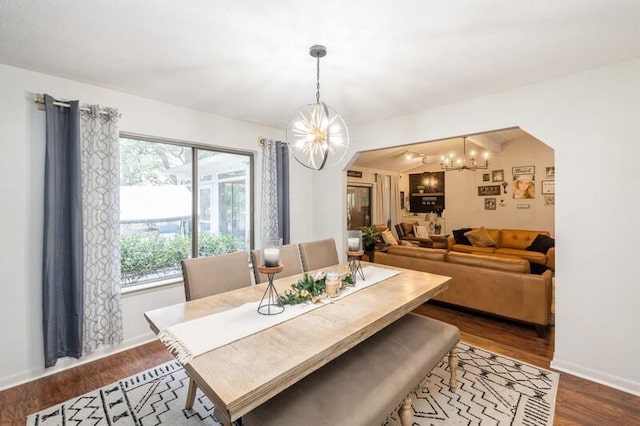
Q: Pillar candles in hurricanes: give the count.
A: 2